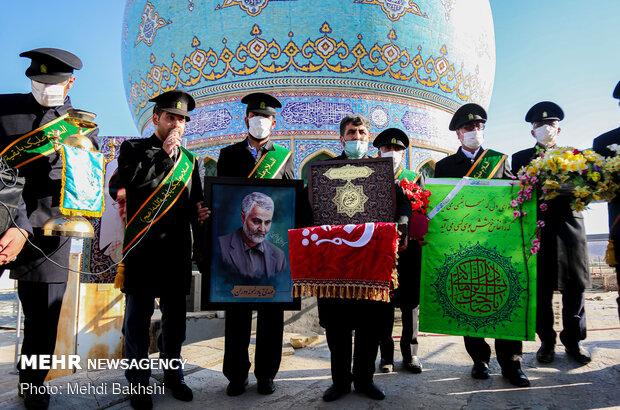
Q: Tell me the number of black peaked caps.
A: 7